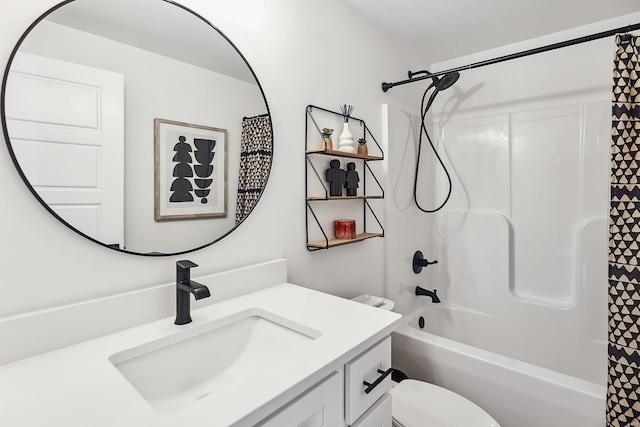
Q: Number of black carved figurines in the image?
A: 2